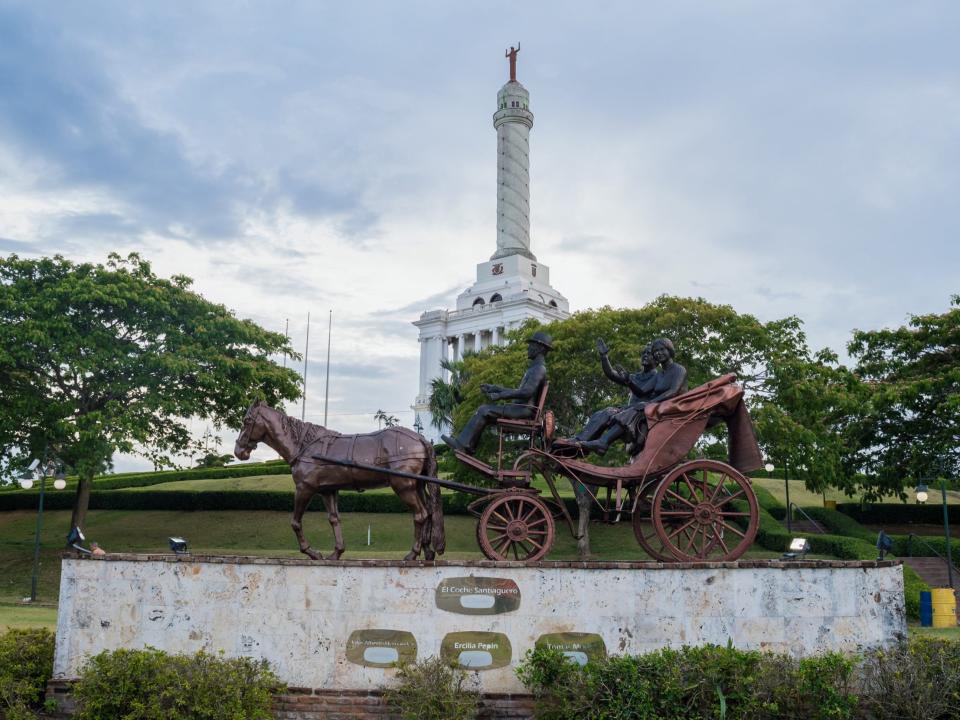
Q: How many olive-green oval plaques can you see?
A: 4